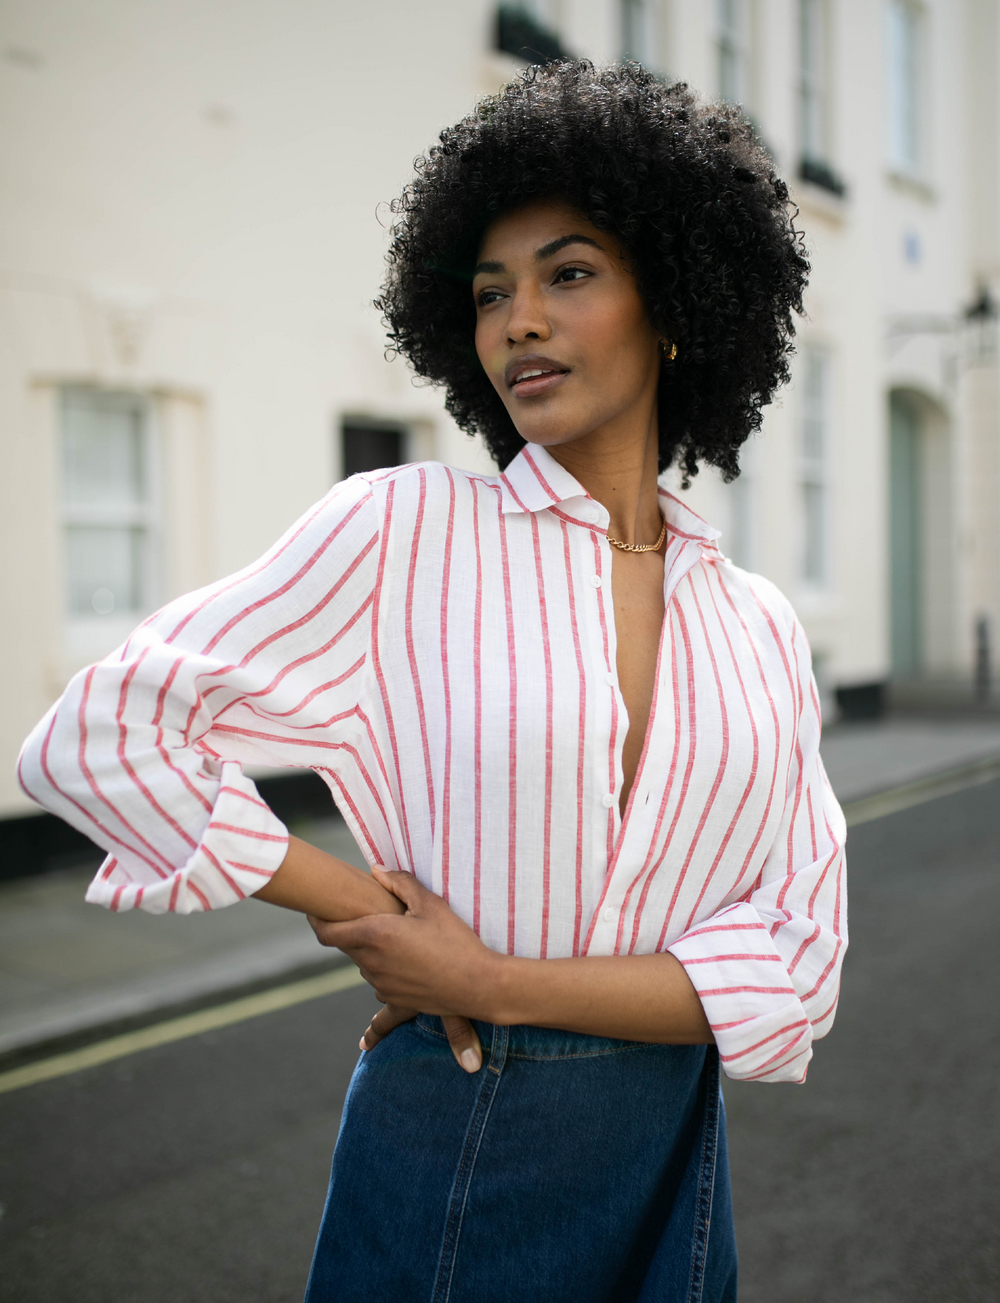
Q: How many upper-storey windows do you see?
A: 5